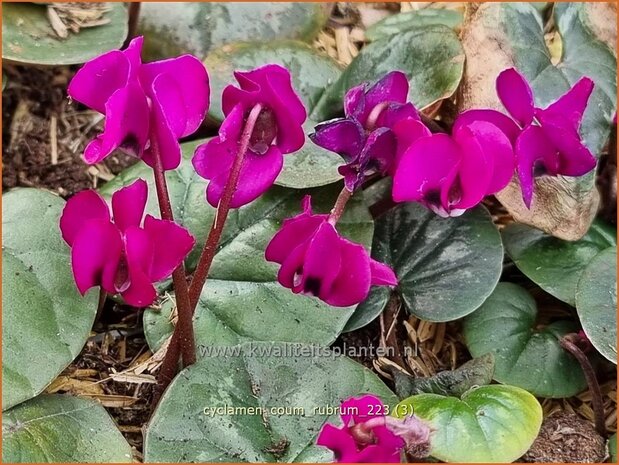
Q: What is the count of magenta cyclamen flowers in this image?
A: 8